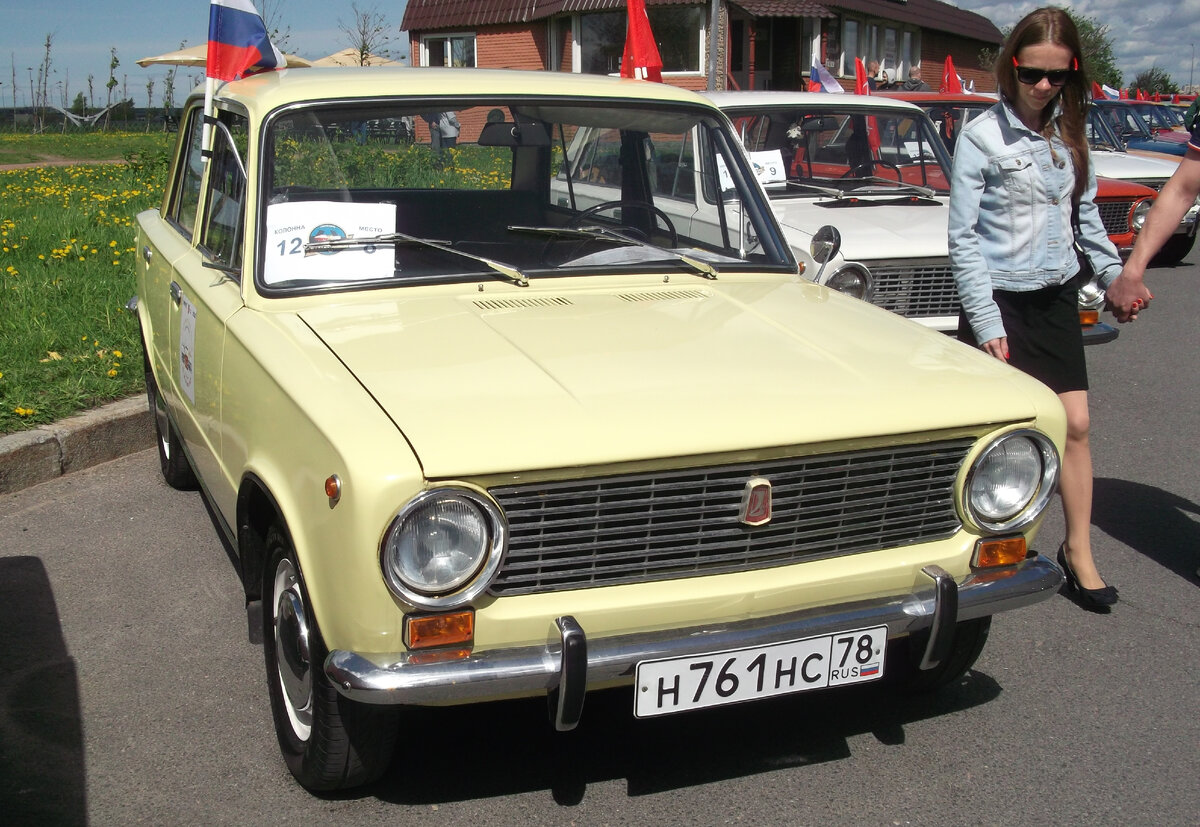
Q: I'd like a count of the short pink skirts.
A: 0